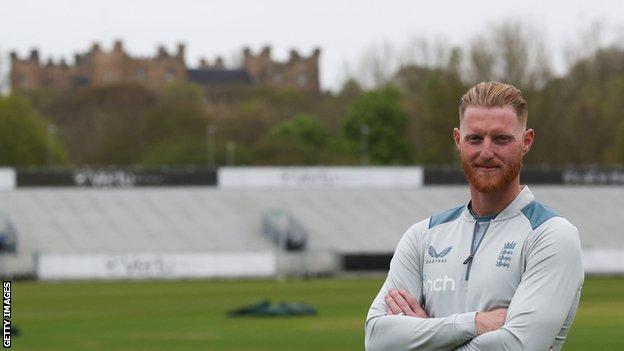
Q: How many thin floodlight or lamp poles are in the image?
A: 4